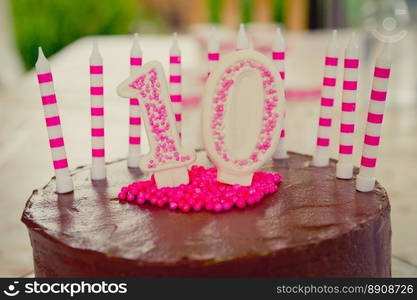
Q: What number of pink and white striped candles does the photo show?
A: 10